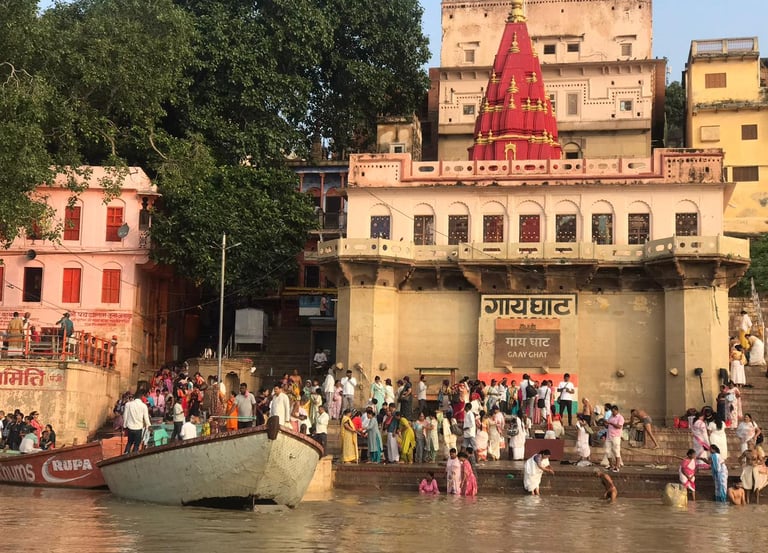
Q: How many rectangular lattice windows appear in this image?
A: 9